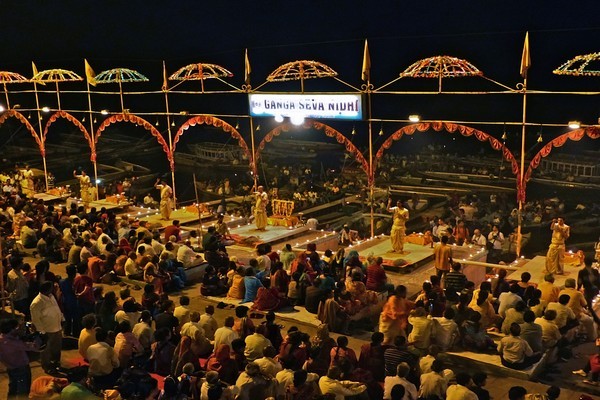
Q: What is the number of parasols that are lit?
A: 7